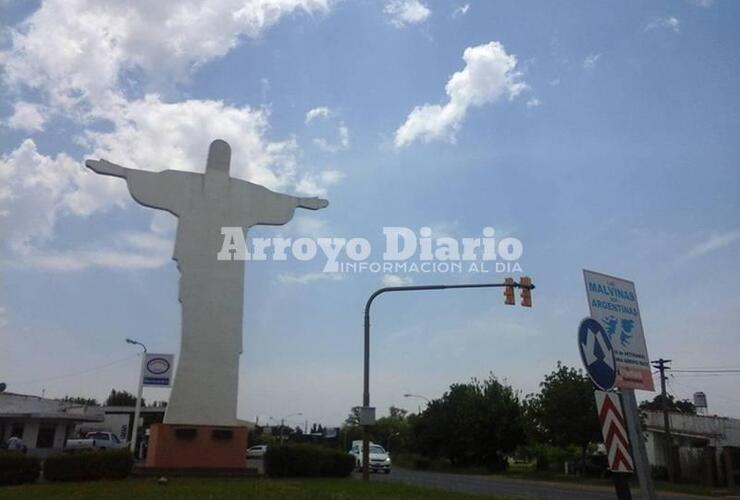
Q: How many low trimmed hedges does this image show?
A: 3